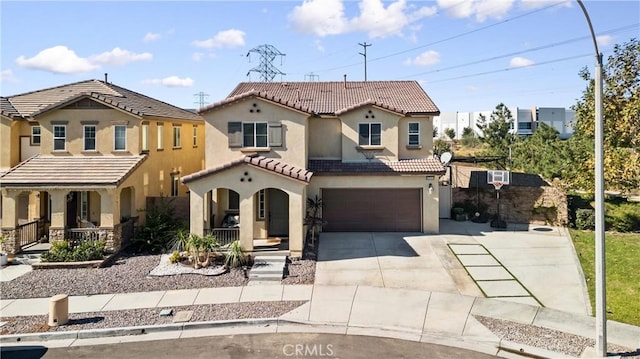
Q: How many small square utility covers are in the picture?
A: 2